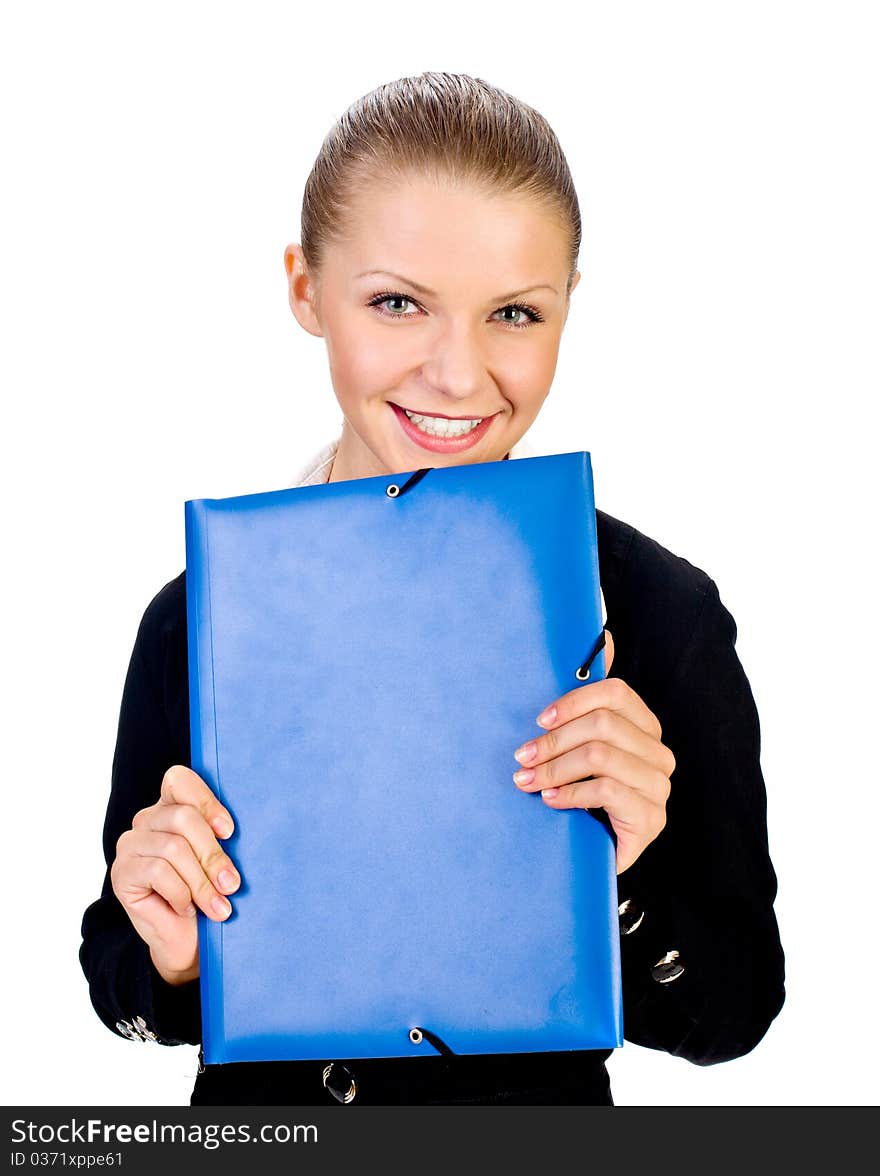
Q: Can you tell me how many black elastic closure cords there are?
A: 3